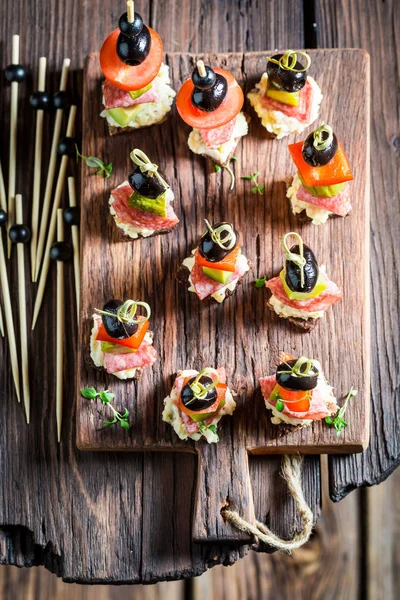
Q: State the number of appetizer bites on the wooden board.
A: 10